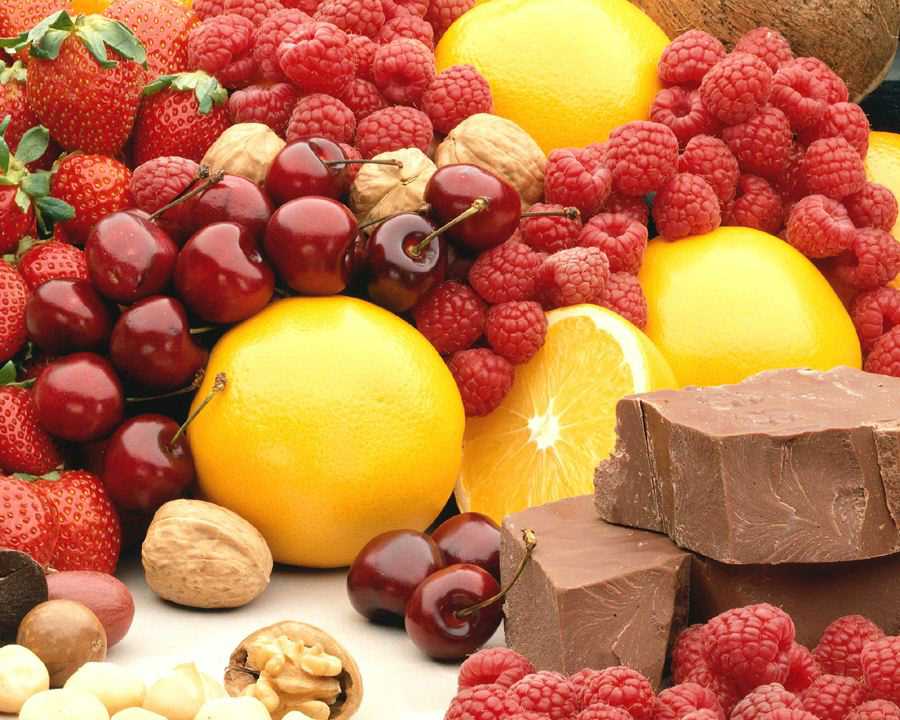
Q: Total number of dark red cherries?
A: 14